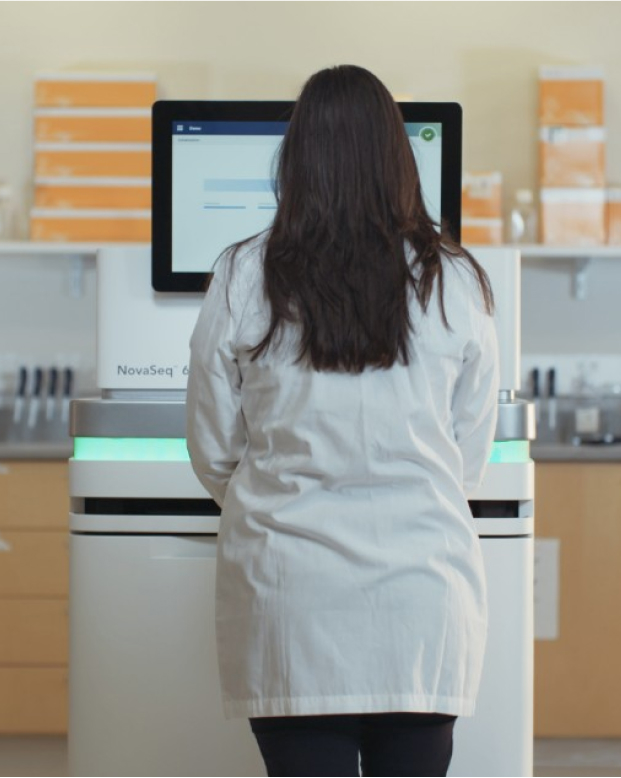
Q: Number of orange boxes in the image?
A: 11